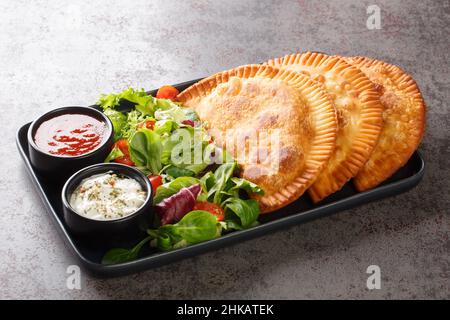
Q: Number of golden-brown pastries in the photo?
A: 3